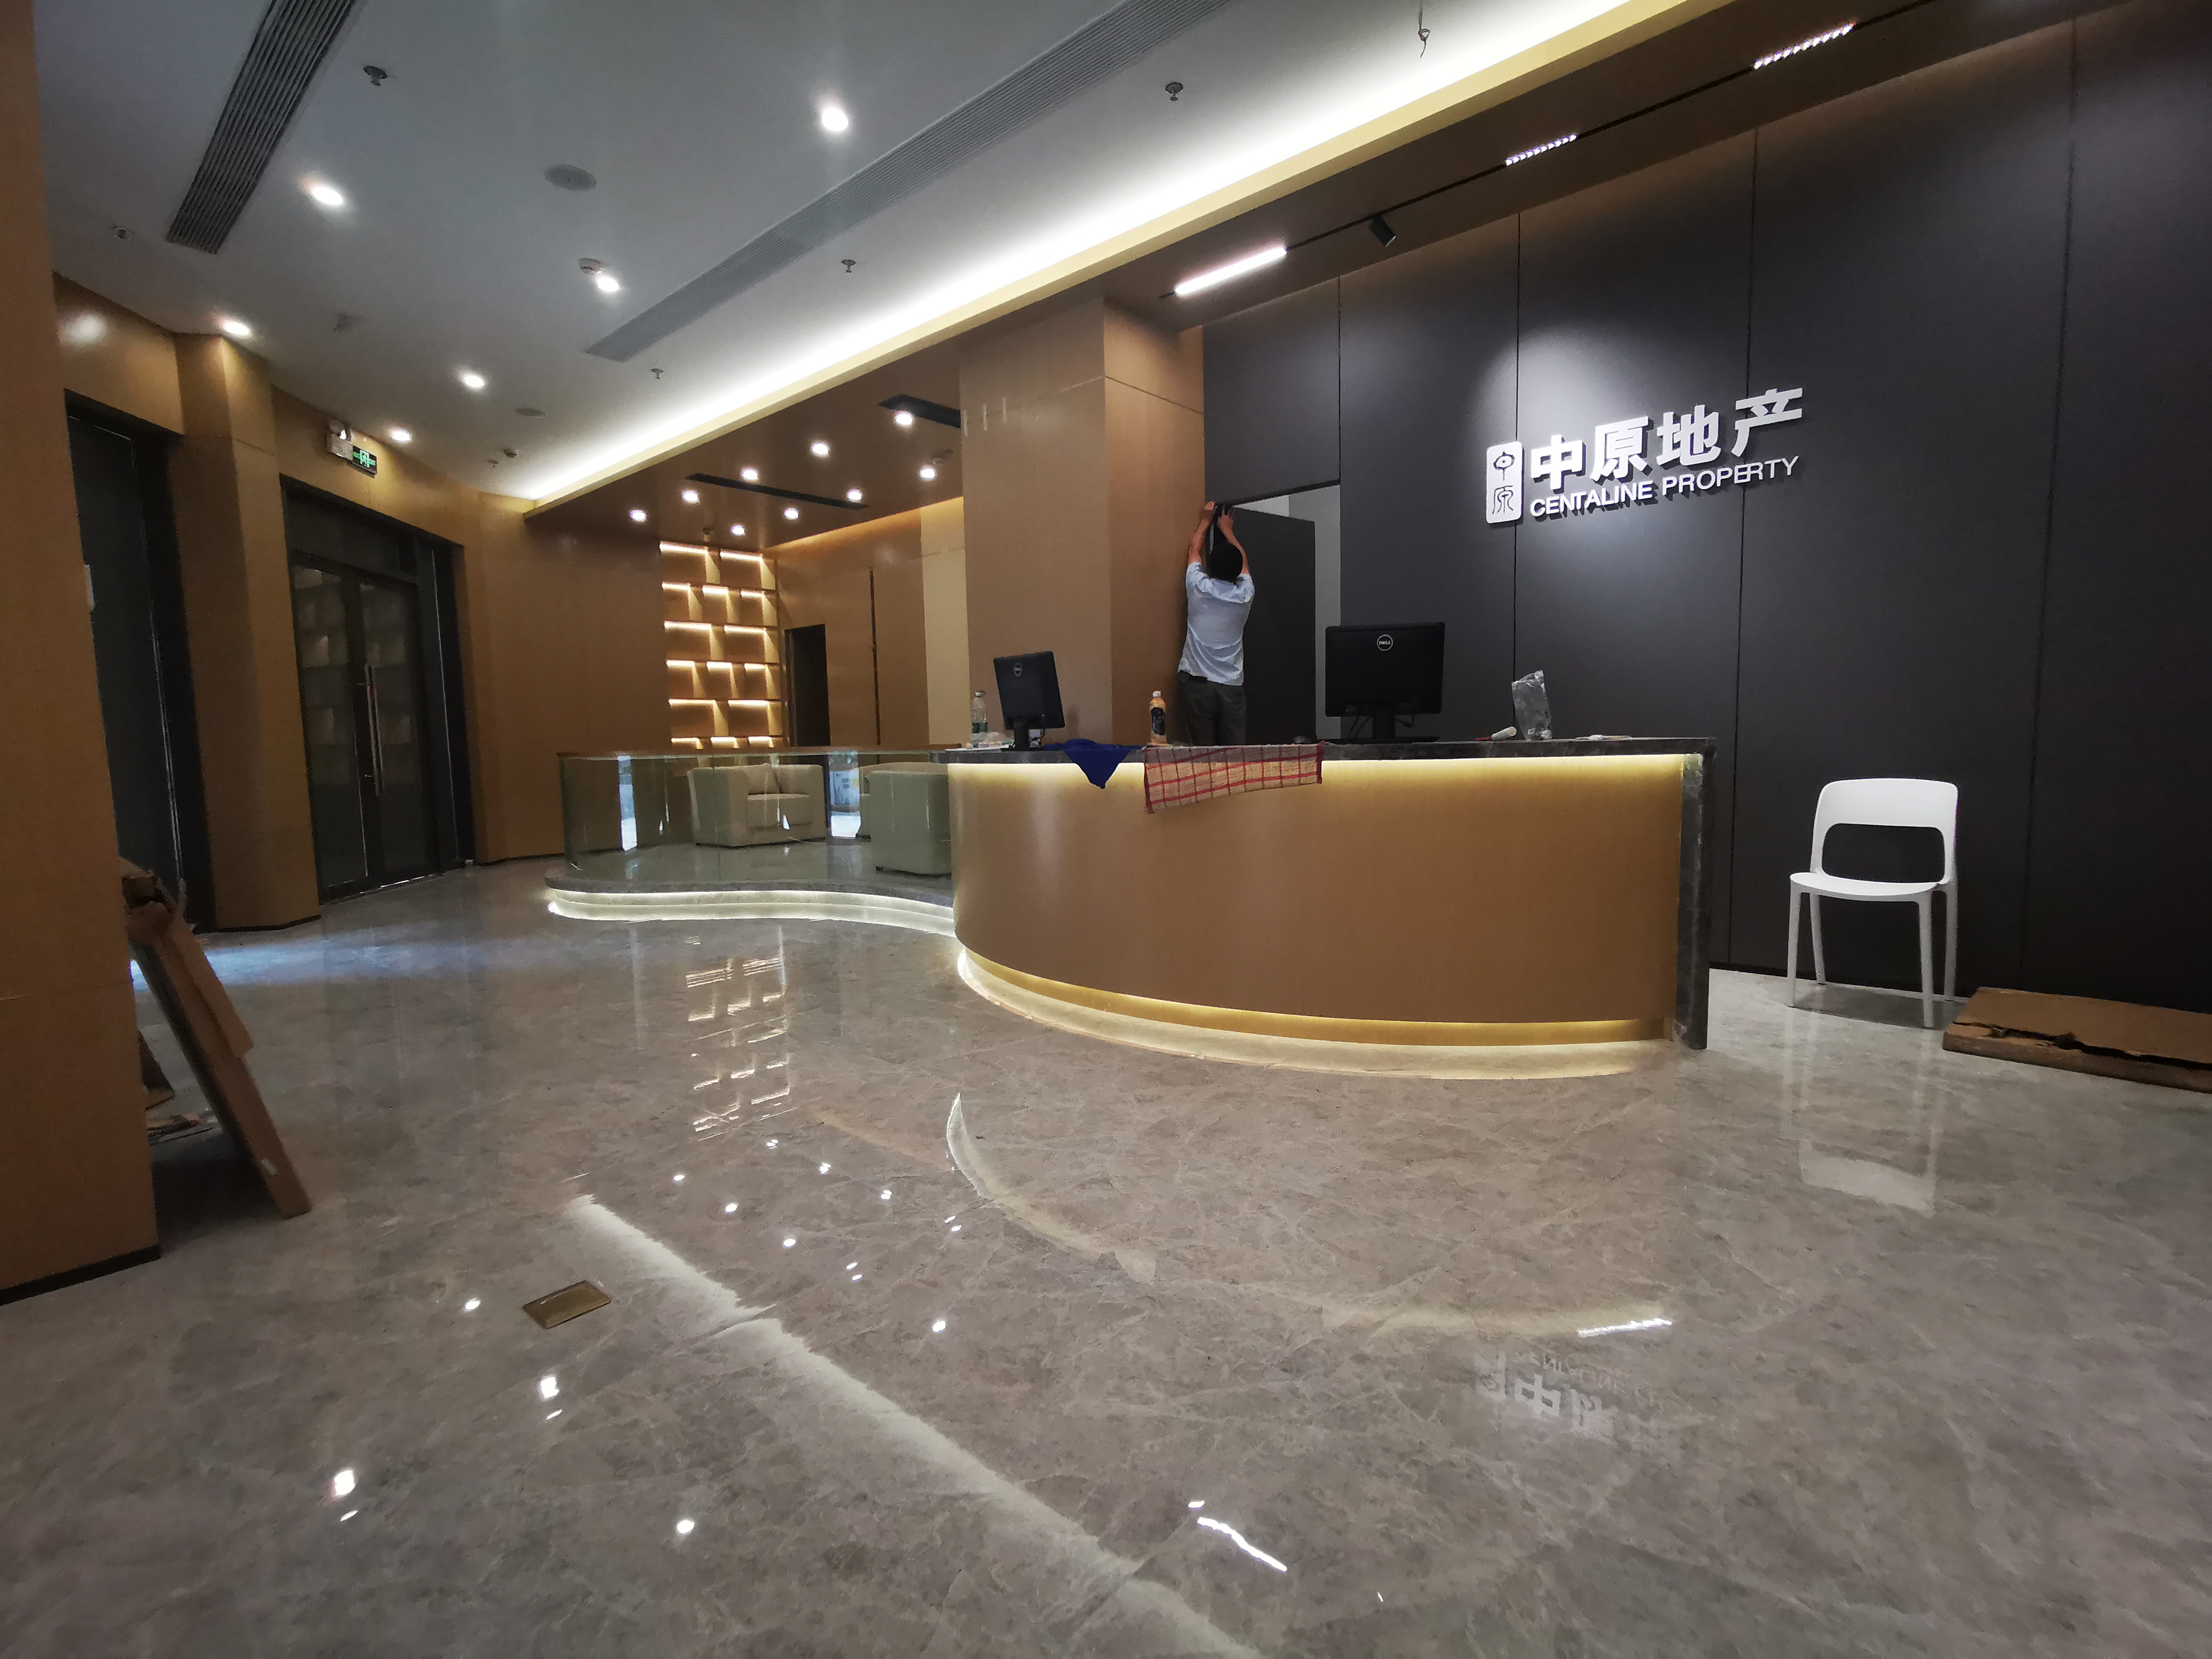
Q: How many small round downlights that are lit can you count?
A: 15